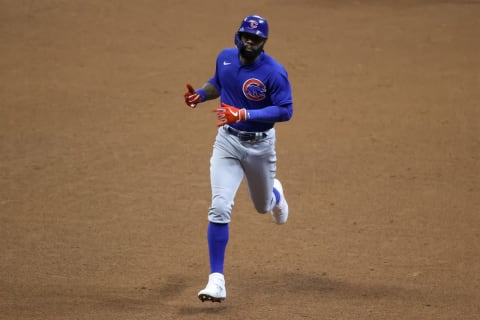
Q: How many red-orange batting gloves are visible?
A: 2